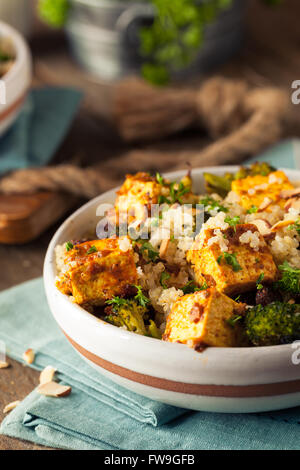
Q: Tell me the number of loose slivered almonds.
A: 5